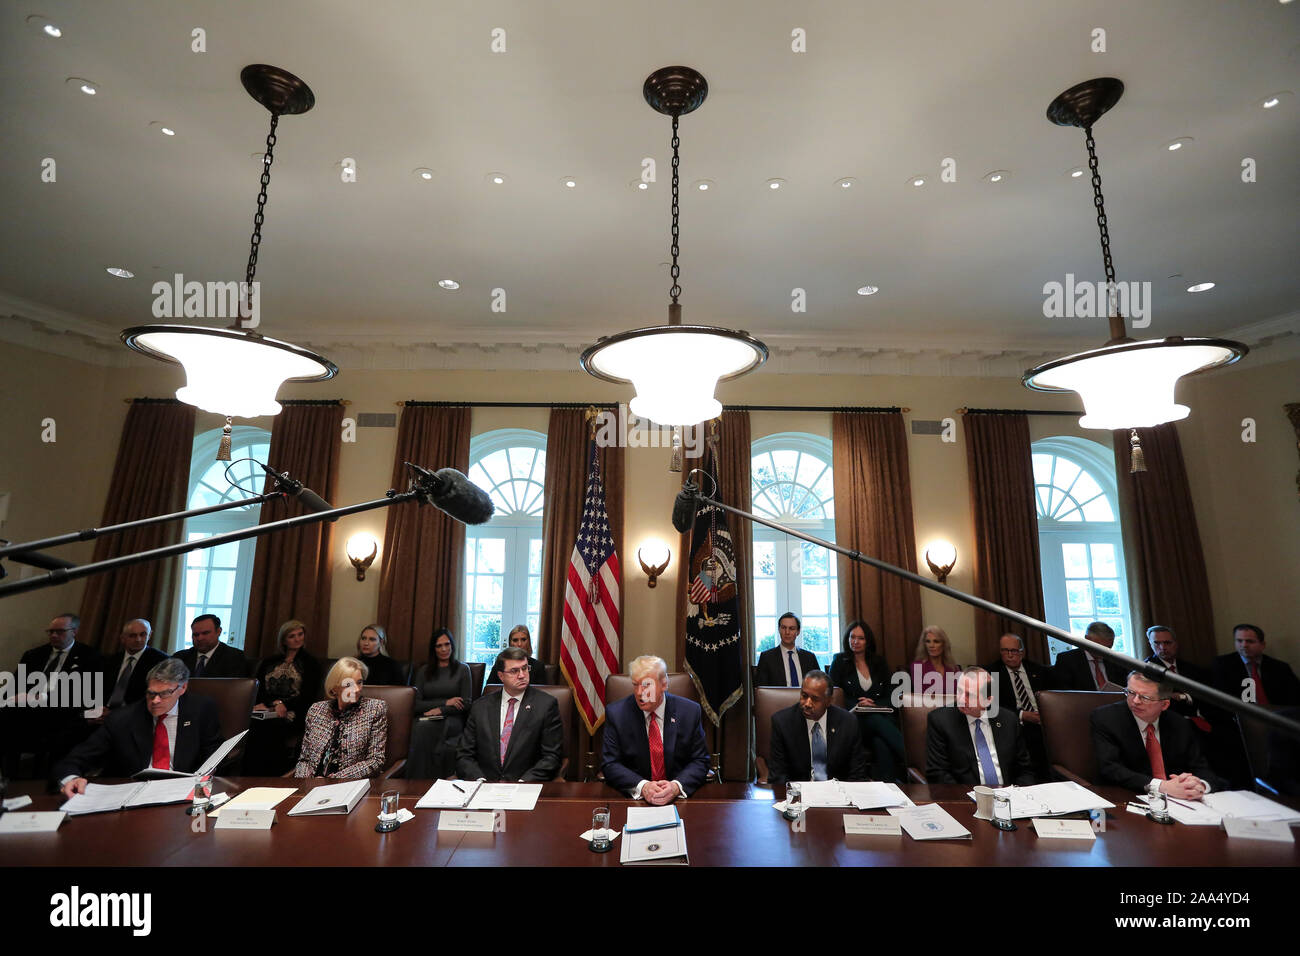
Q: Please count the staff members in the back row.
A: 14